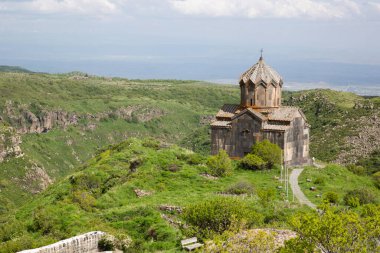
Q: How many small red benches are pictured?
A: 0